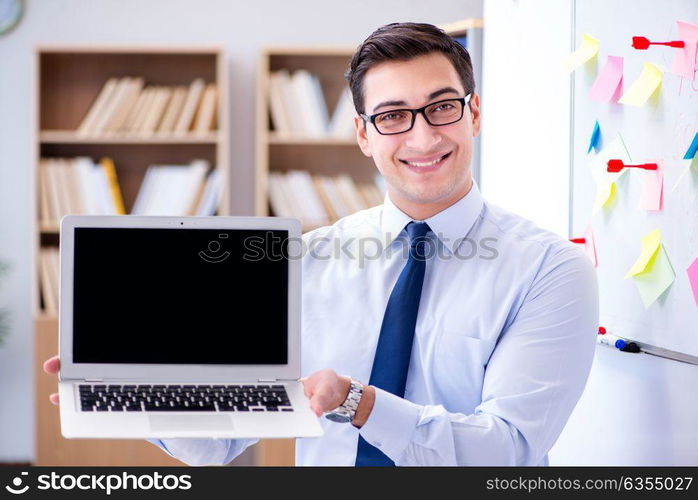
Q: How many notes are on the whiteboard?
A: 14